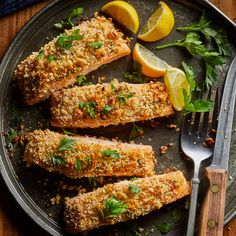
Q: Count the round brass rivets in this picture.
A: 2